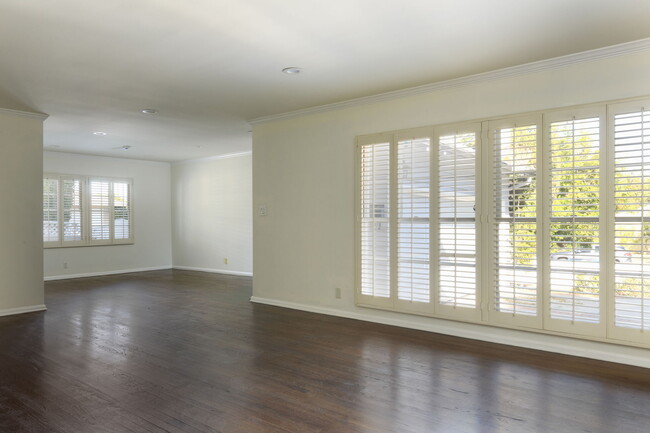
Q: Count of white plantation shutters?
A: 10